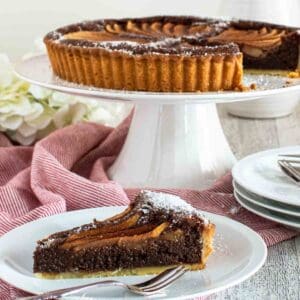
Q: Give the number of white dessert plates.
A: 4